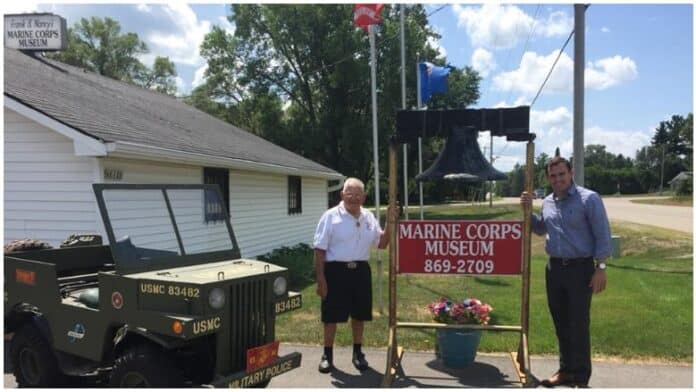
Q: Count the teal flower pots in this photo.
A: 1